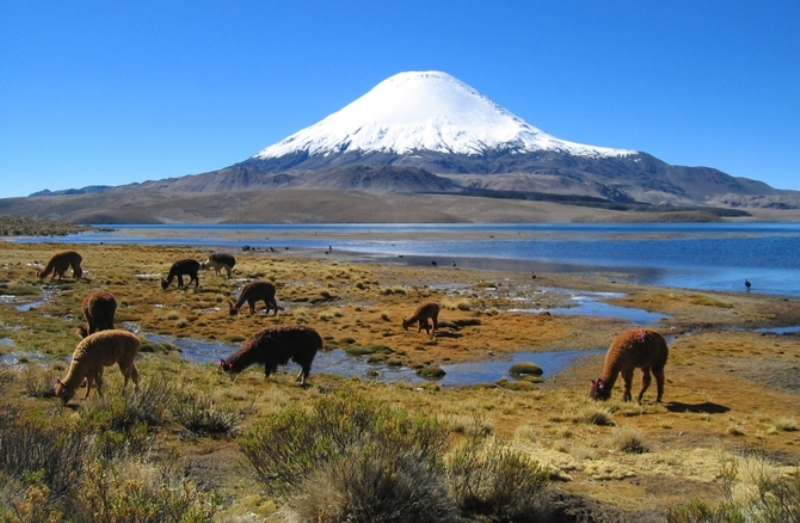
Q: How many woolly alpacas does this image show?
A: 9